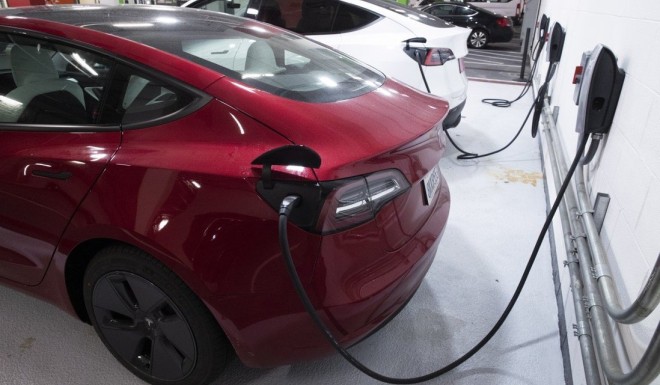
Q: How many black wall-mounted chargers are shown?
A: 3